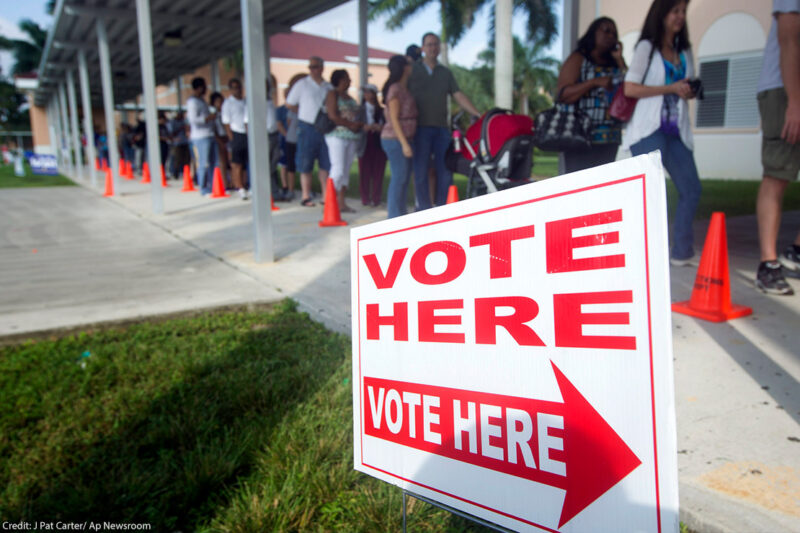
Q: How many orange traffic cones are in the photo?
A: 13